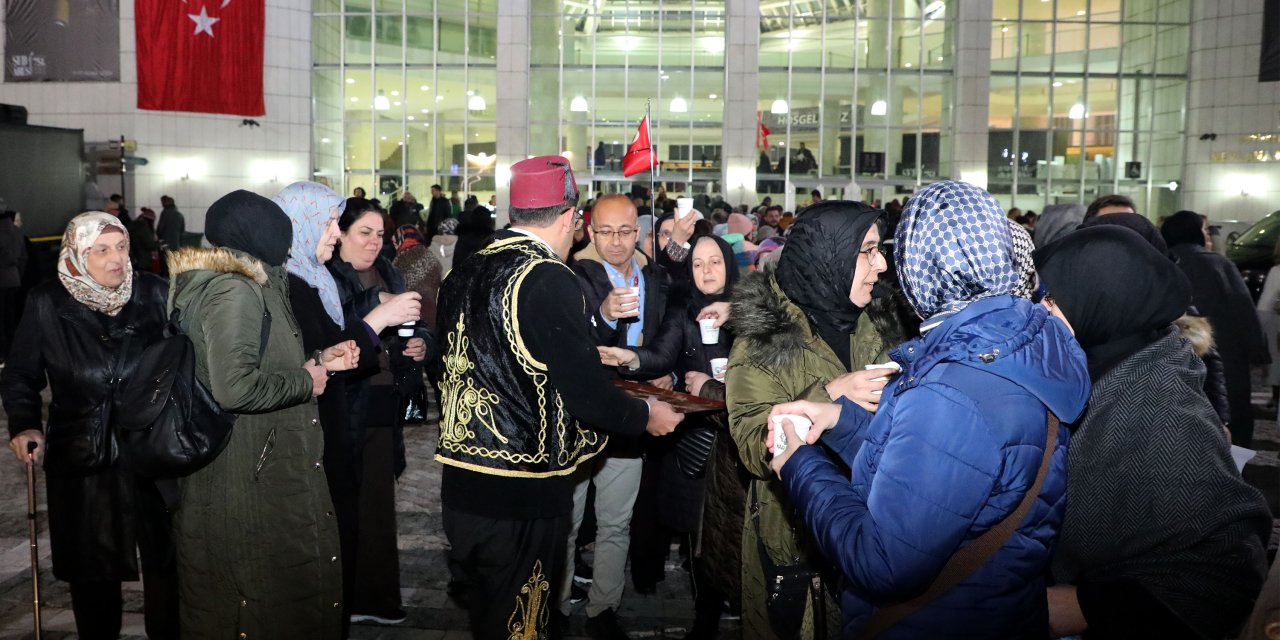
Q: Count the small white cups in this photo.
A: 7